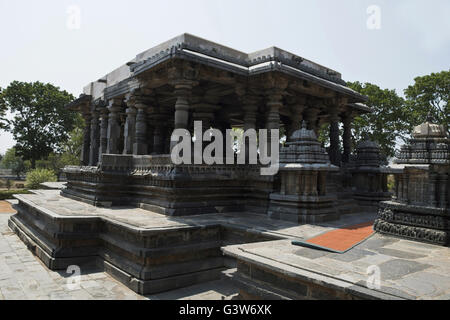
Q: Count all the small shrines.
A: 3